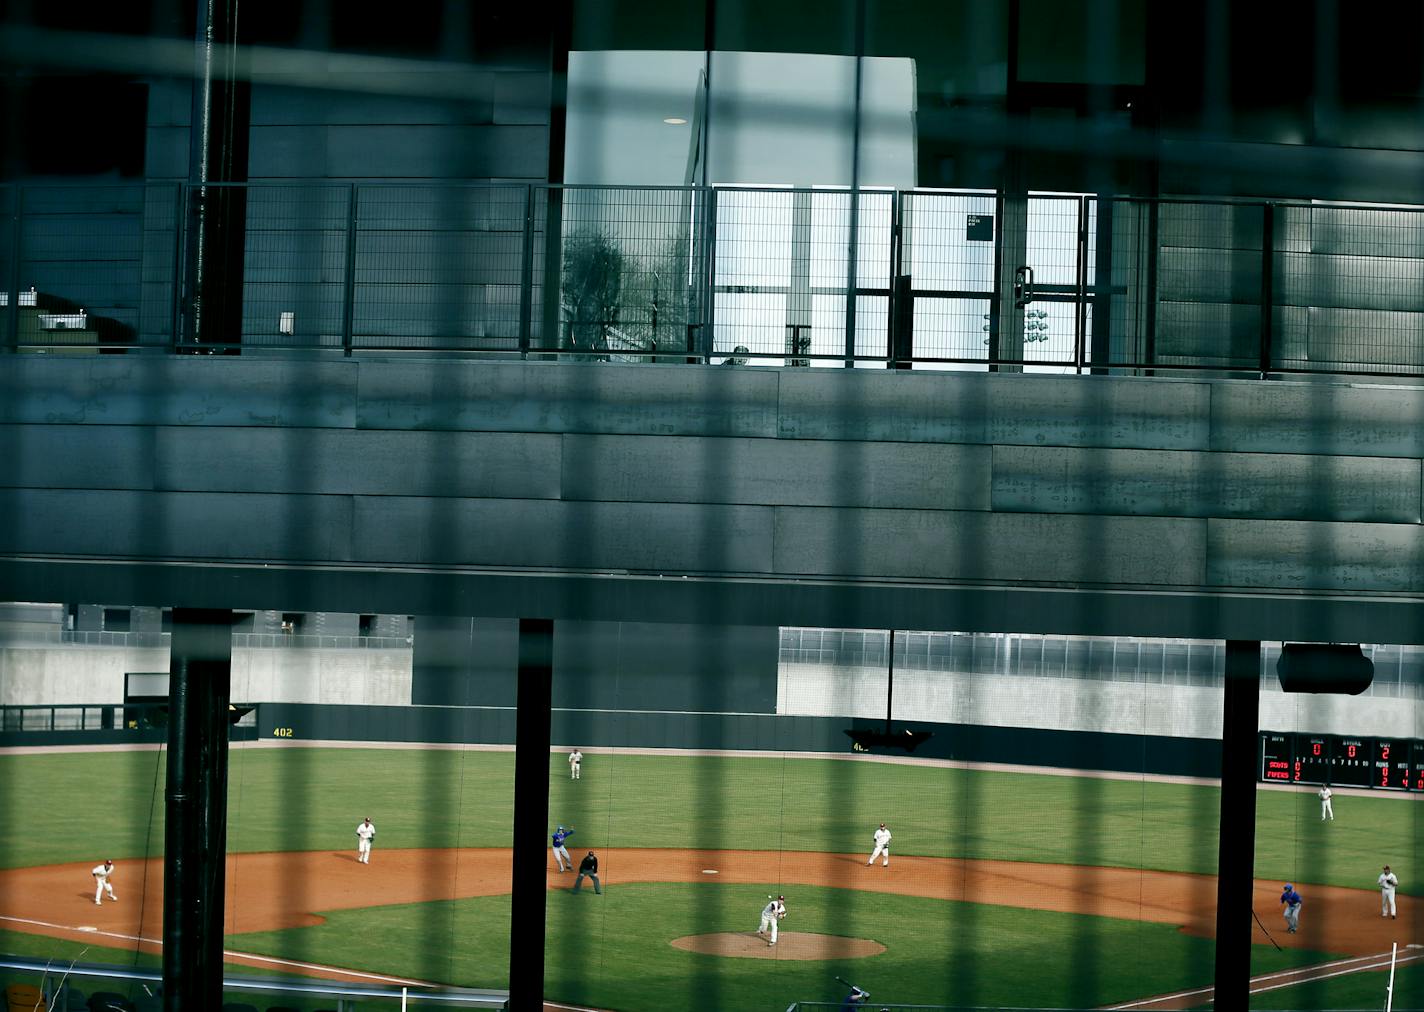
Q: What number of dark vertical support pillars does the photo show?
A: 3